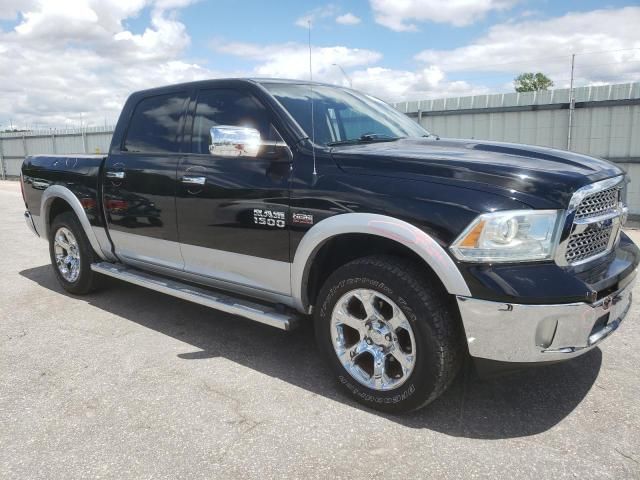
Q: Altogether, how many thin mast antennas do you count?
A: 1